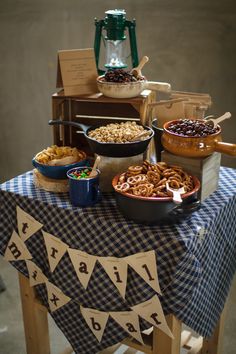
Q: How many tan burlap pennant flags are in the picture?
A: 11